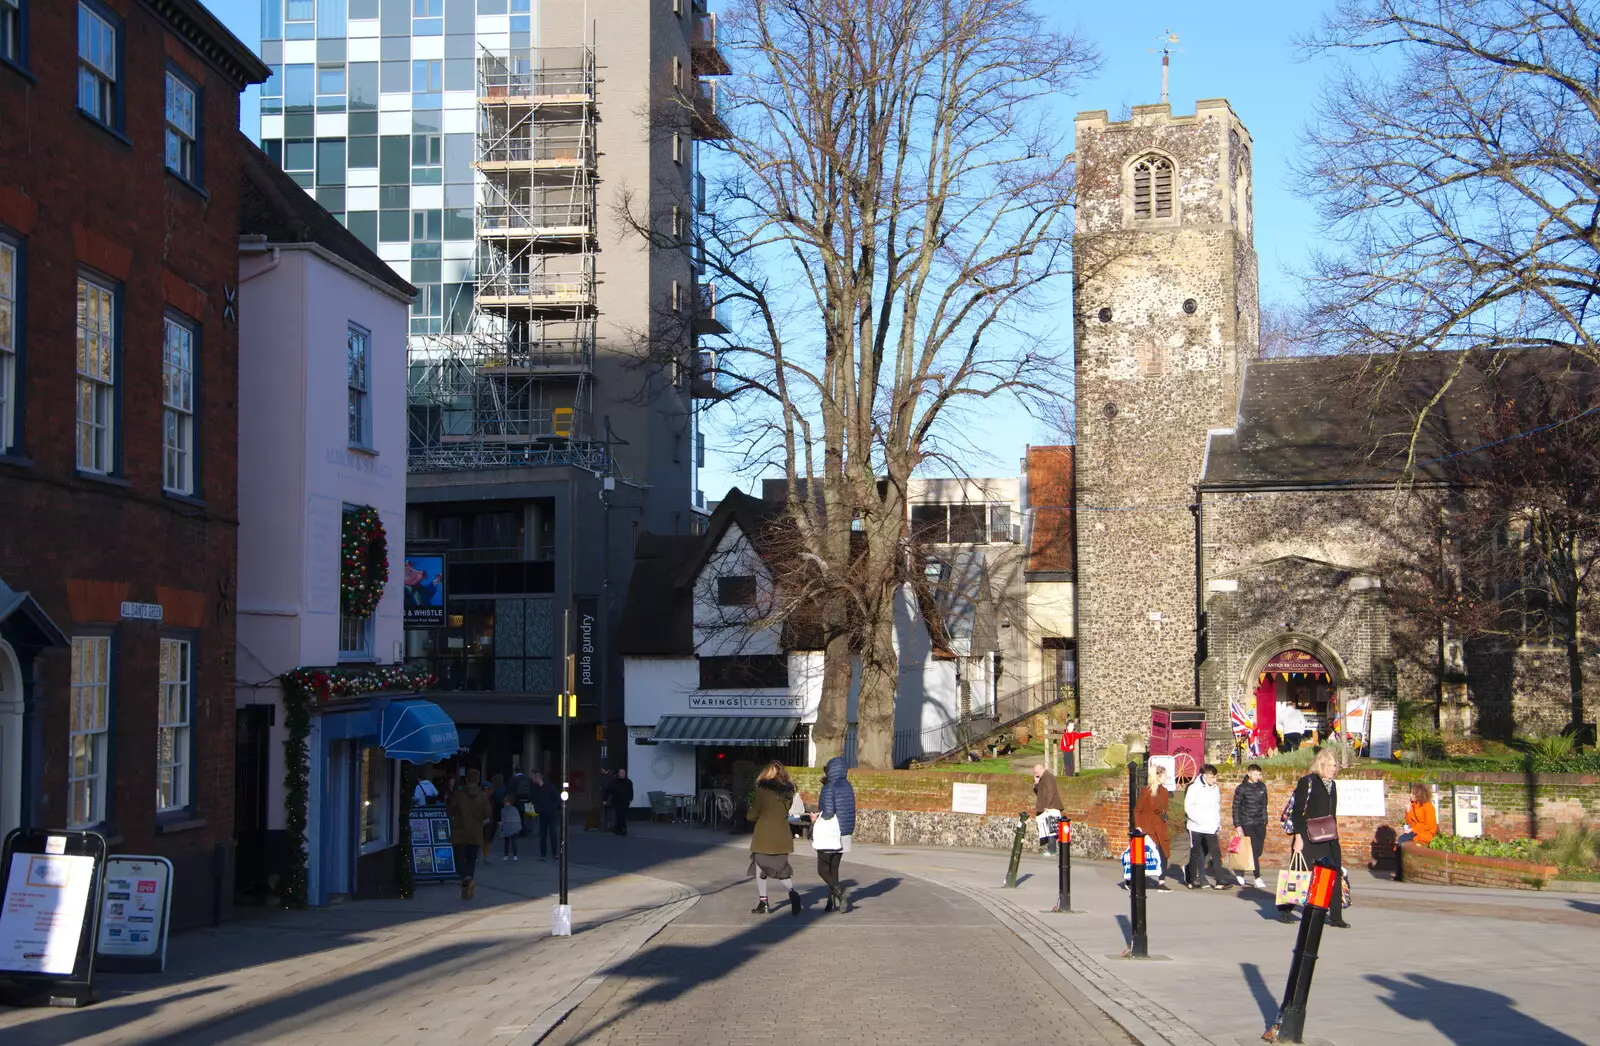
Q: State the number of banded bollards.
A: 3